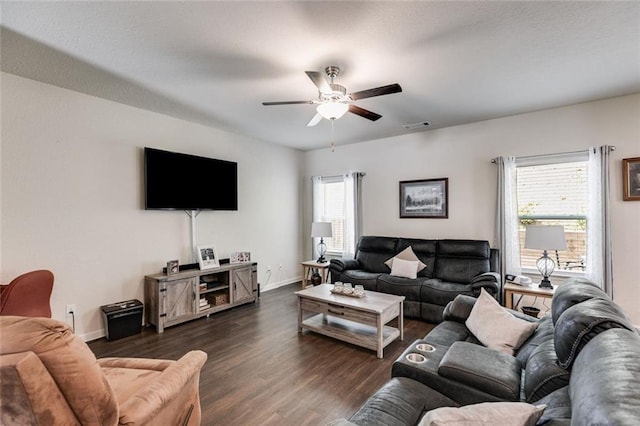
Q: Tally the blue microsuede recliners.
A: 0